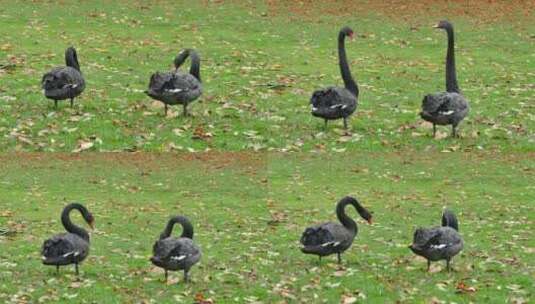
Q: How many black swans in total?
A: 8